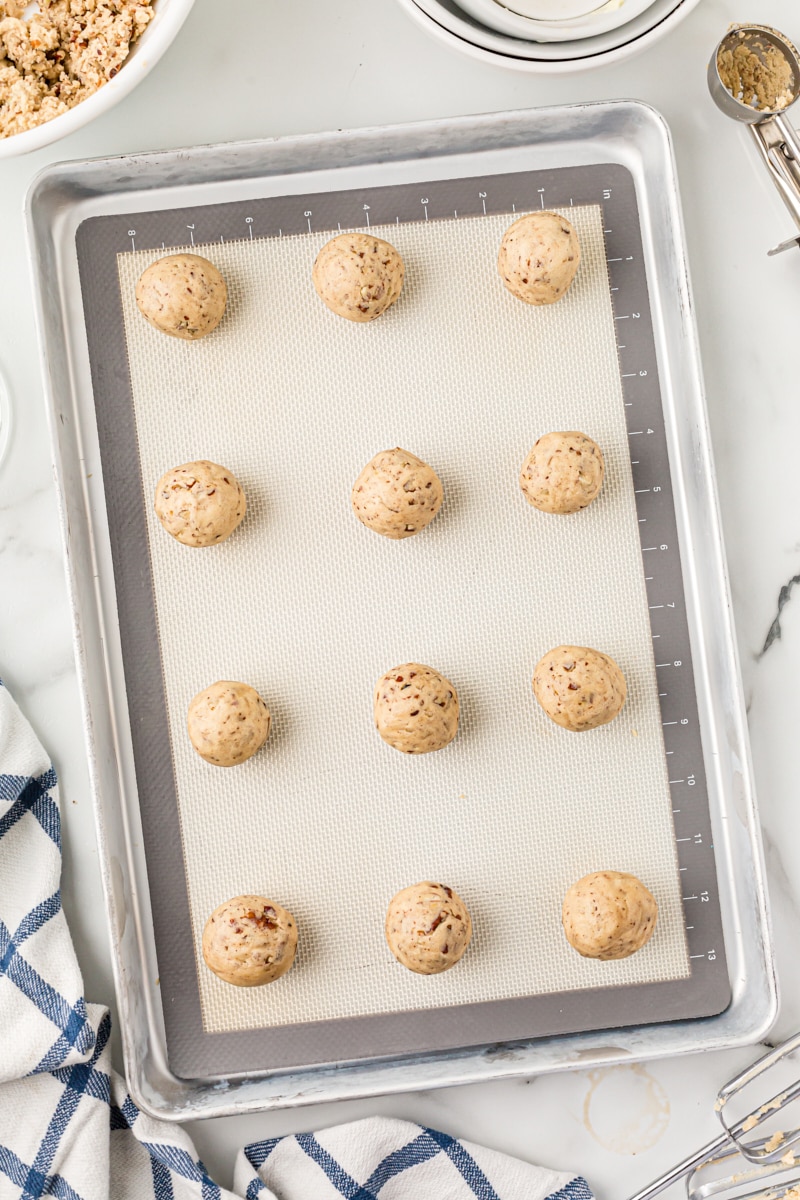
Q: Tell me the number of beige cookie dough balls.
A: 12